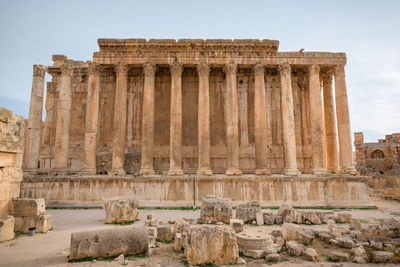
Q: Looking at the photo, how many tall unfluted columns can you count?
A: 13